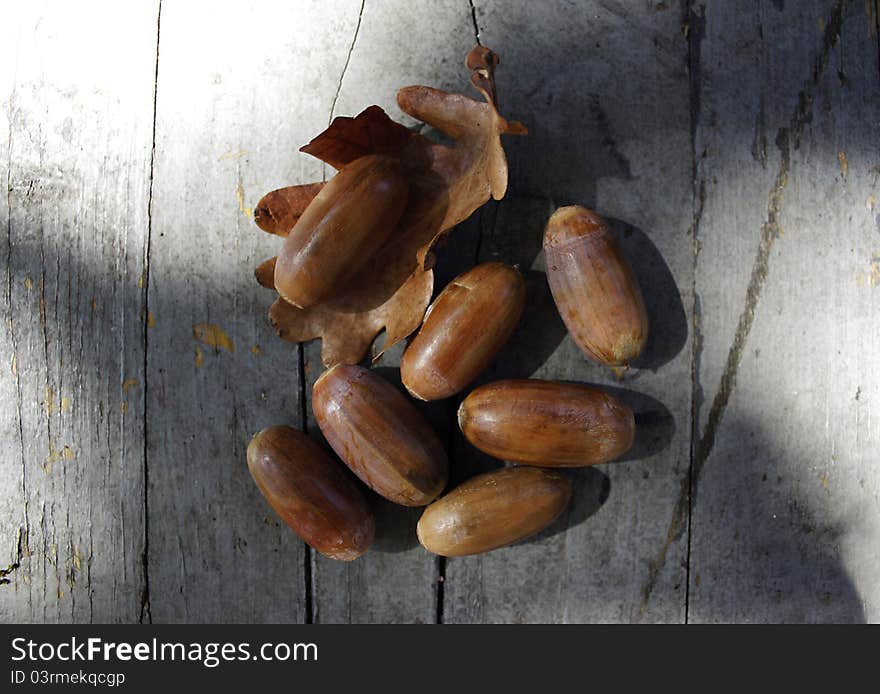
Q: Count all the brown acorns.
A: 7